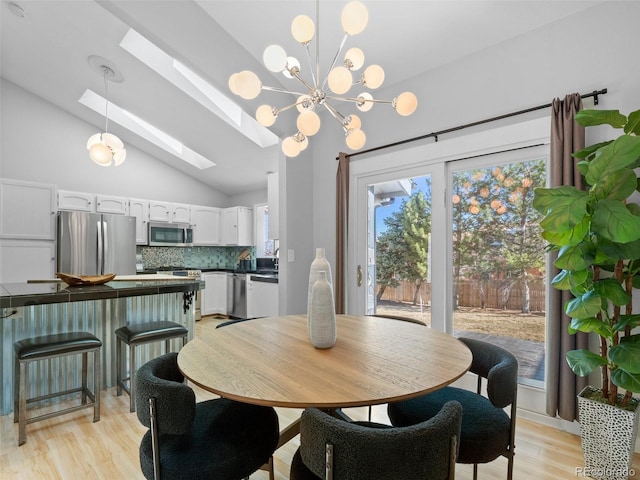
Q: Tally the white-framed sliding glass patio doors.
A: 1